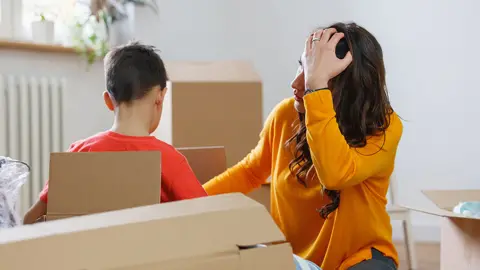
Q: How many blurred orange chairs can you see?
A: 0